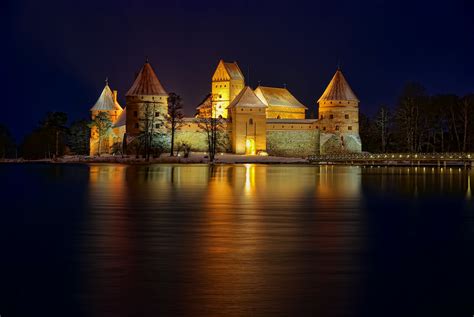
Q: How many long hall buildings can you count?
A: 1